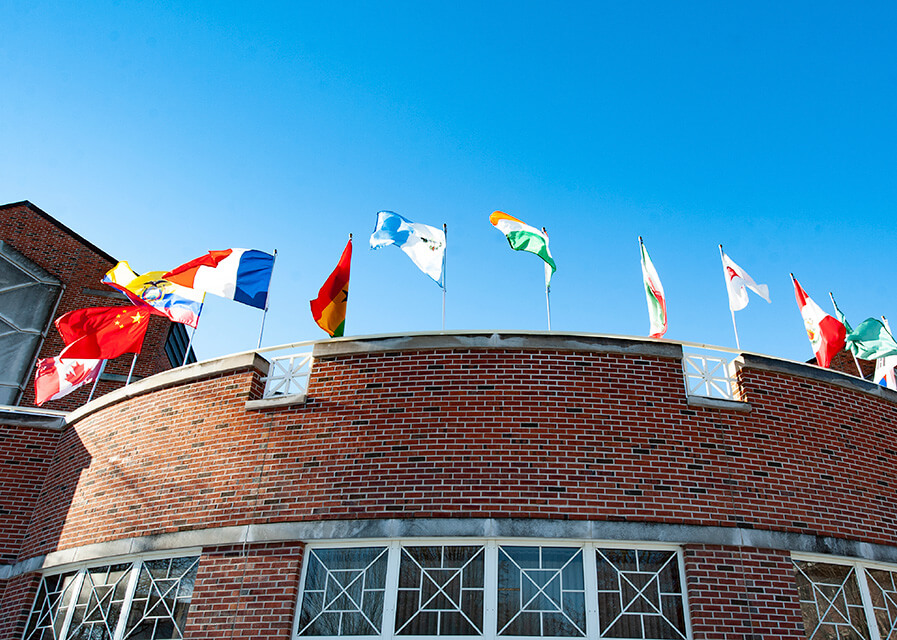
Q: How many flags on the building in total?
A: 12